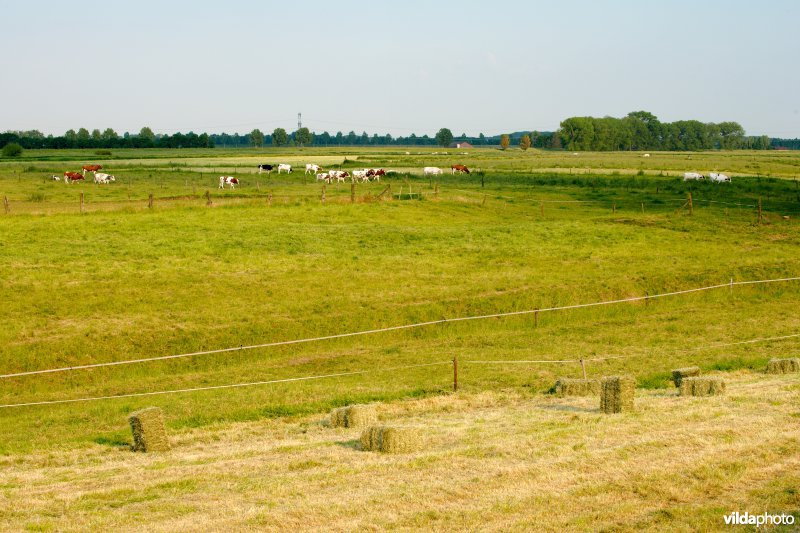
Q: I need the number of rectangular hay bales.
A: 8